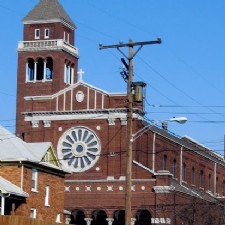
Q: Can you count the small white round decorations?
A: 7